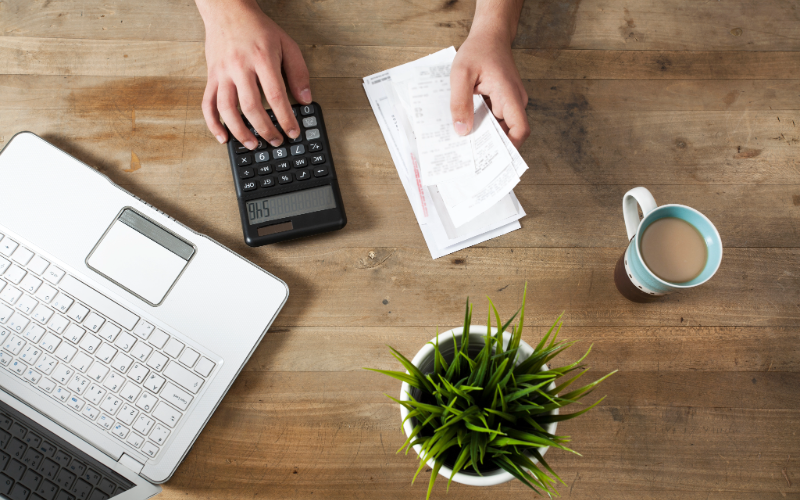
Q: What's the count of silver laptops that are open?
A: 1